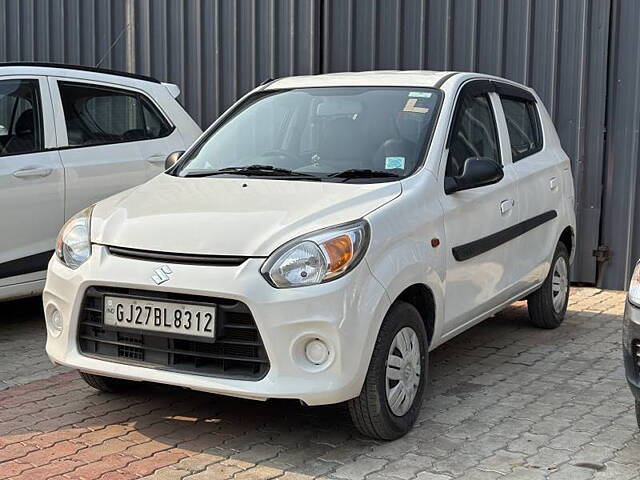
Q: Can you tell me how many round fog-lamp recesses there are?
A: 2